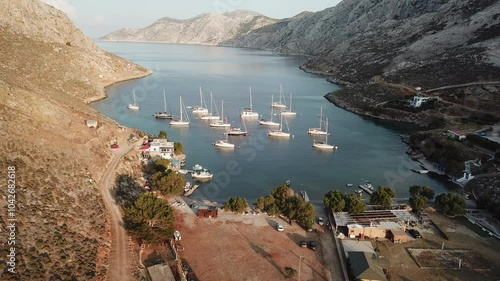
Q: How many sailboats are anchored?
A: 15